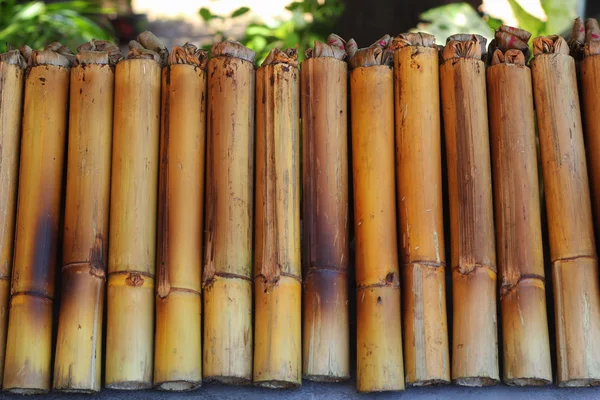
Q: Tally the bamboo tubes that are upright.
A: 14